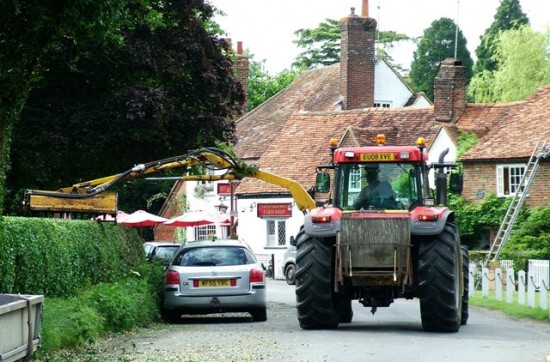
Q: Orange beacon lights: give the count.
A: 3